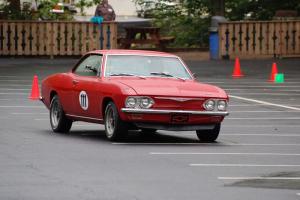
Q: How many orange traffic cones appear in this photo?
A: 3